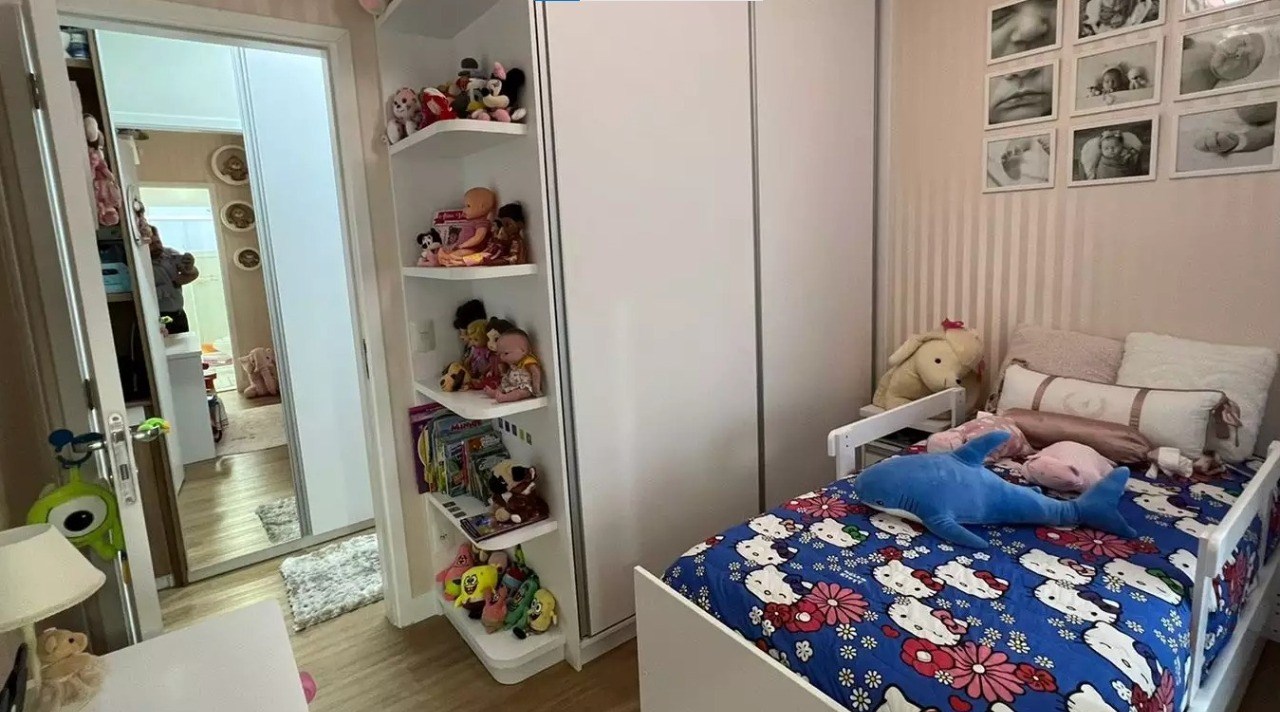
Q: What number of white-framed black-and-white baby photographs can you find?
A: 9